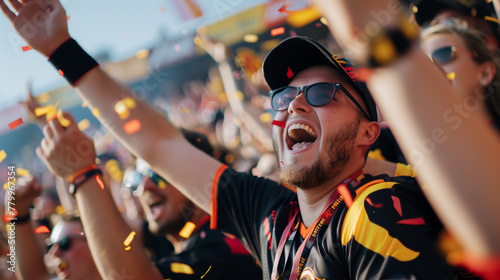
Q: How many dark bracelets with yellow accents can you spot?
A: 1